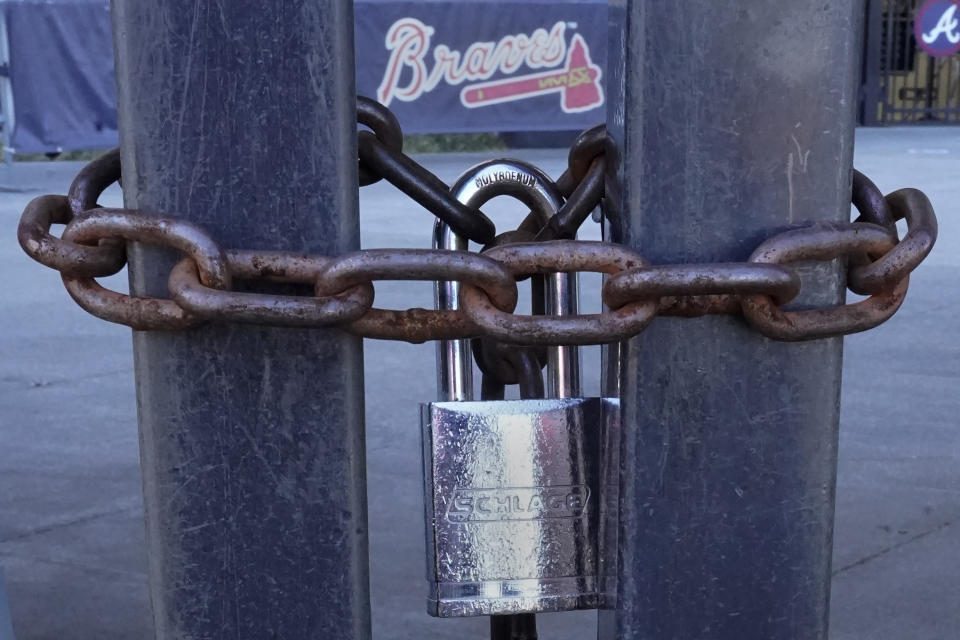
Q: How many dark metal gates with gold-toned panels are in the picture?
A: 1